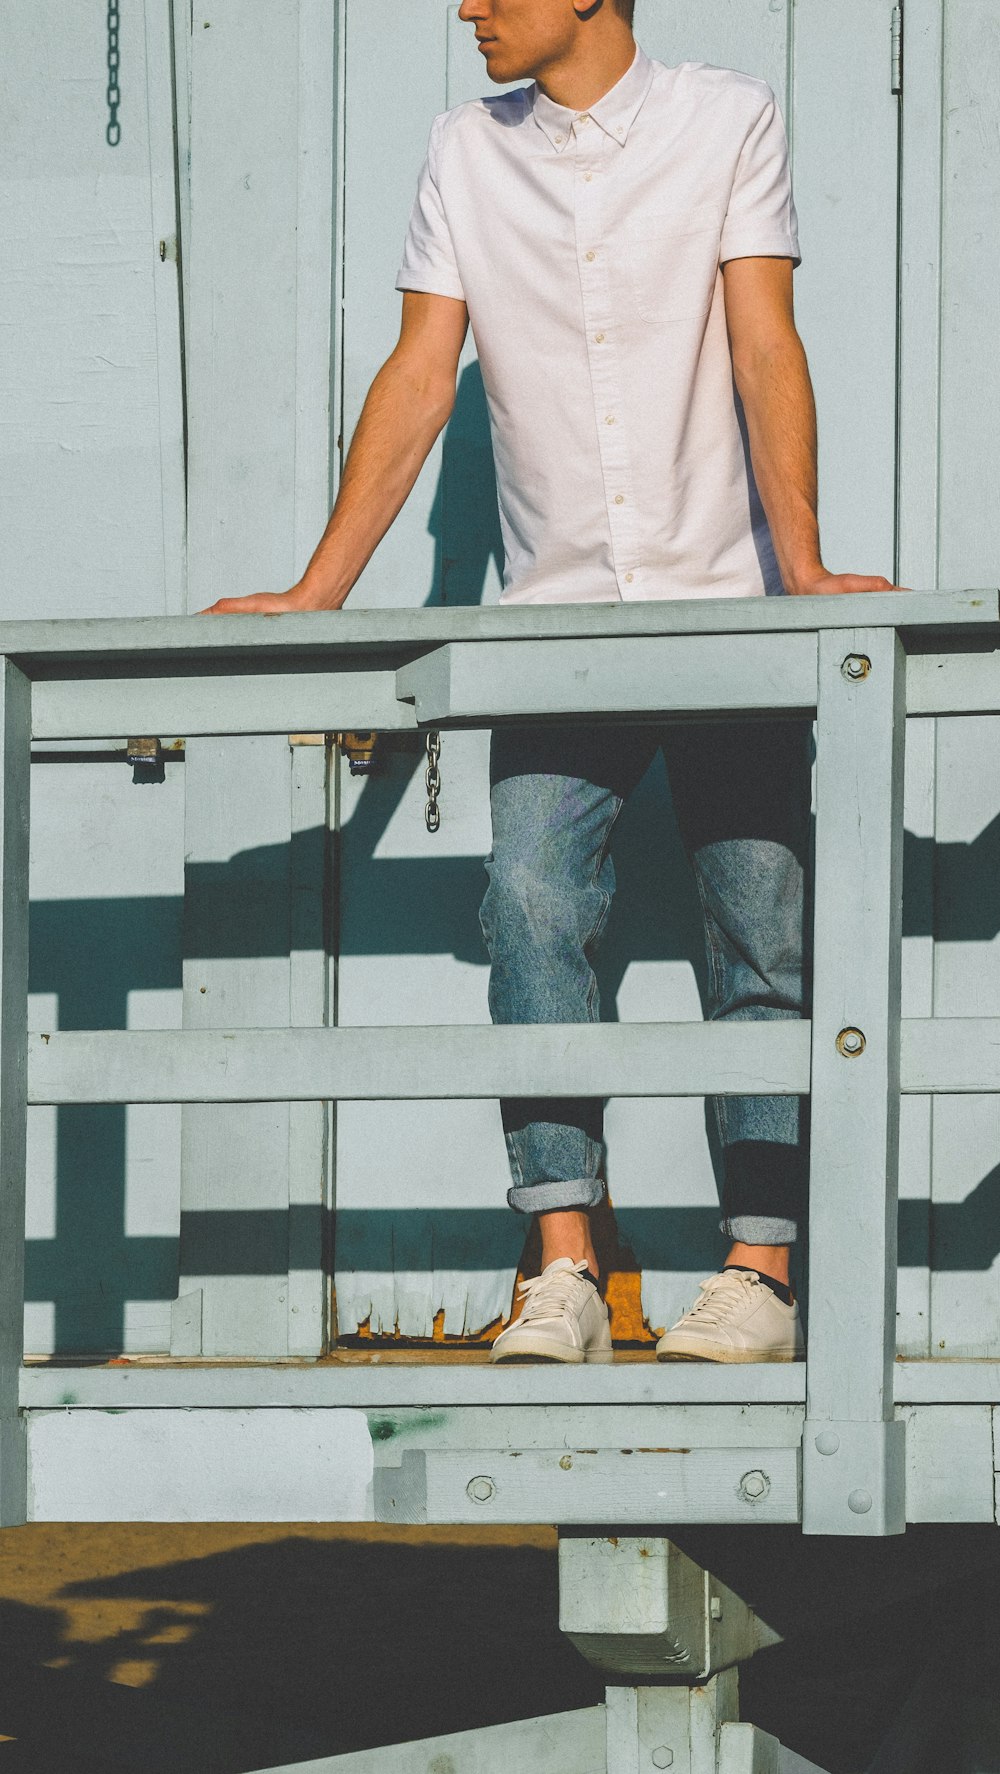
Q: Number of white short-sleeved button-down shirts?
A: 1